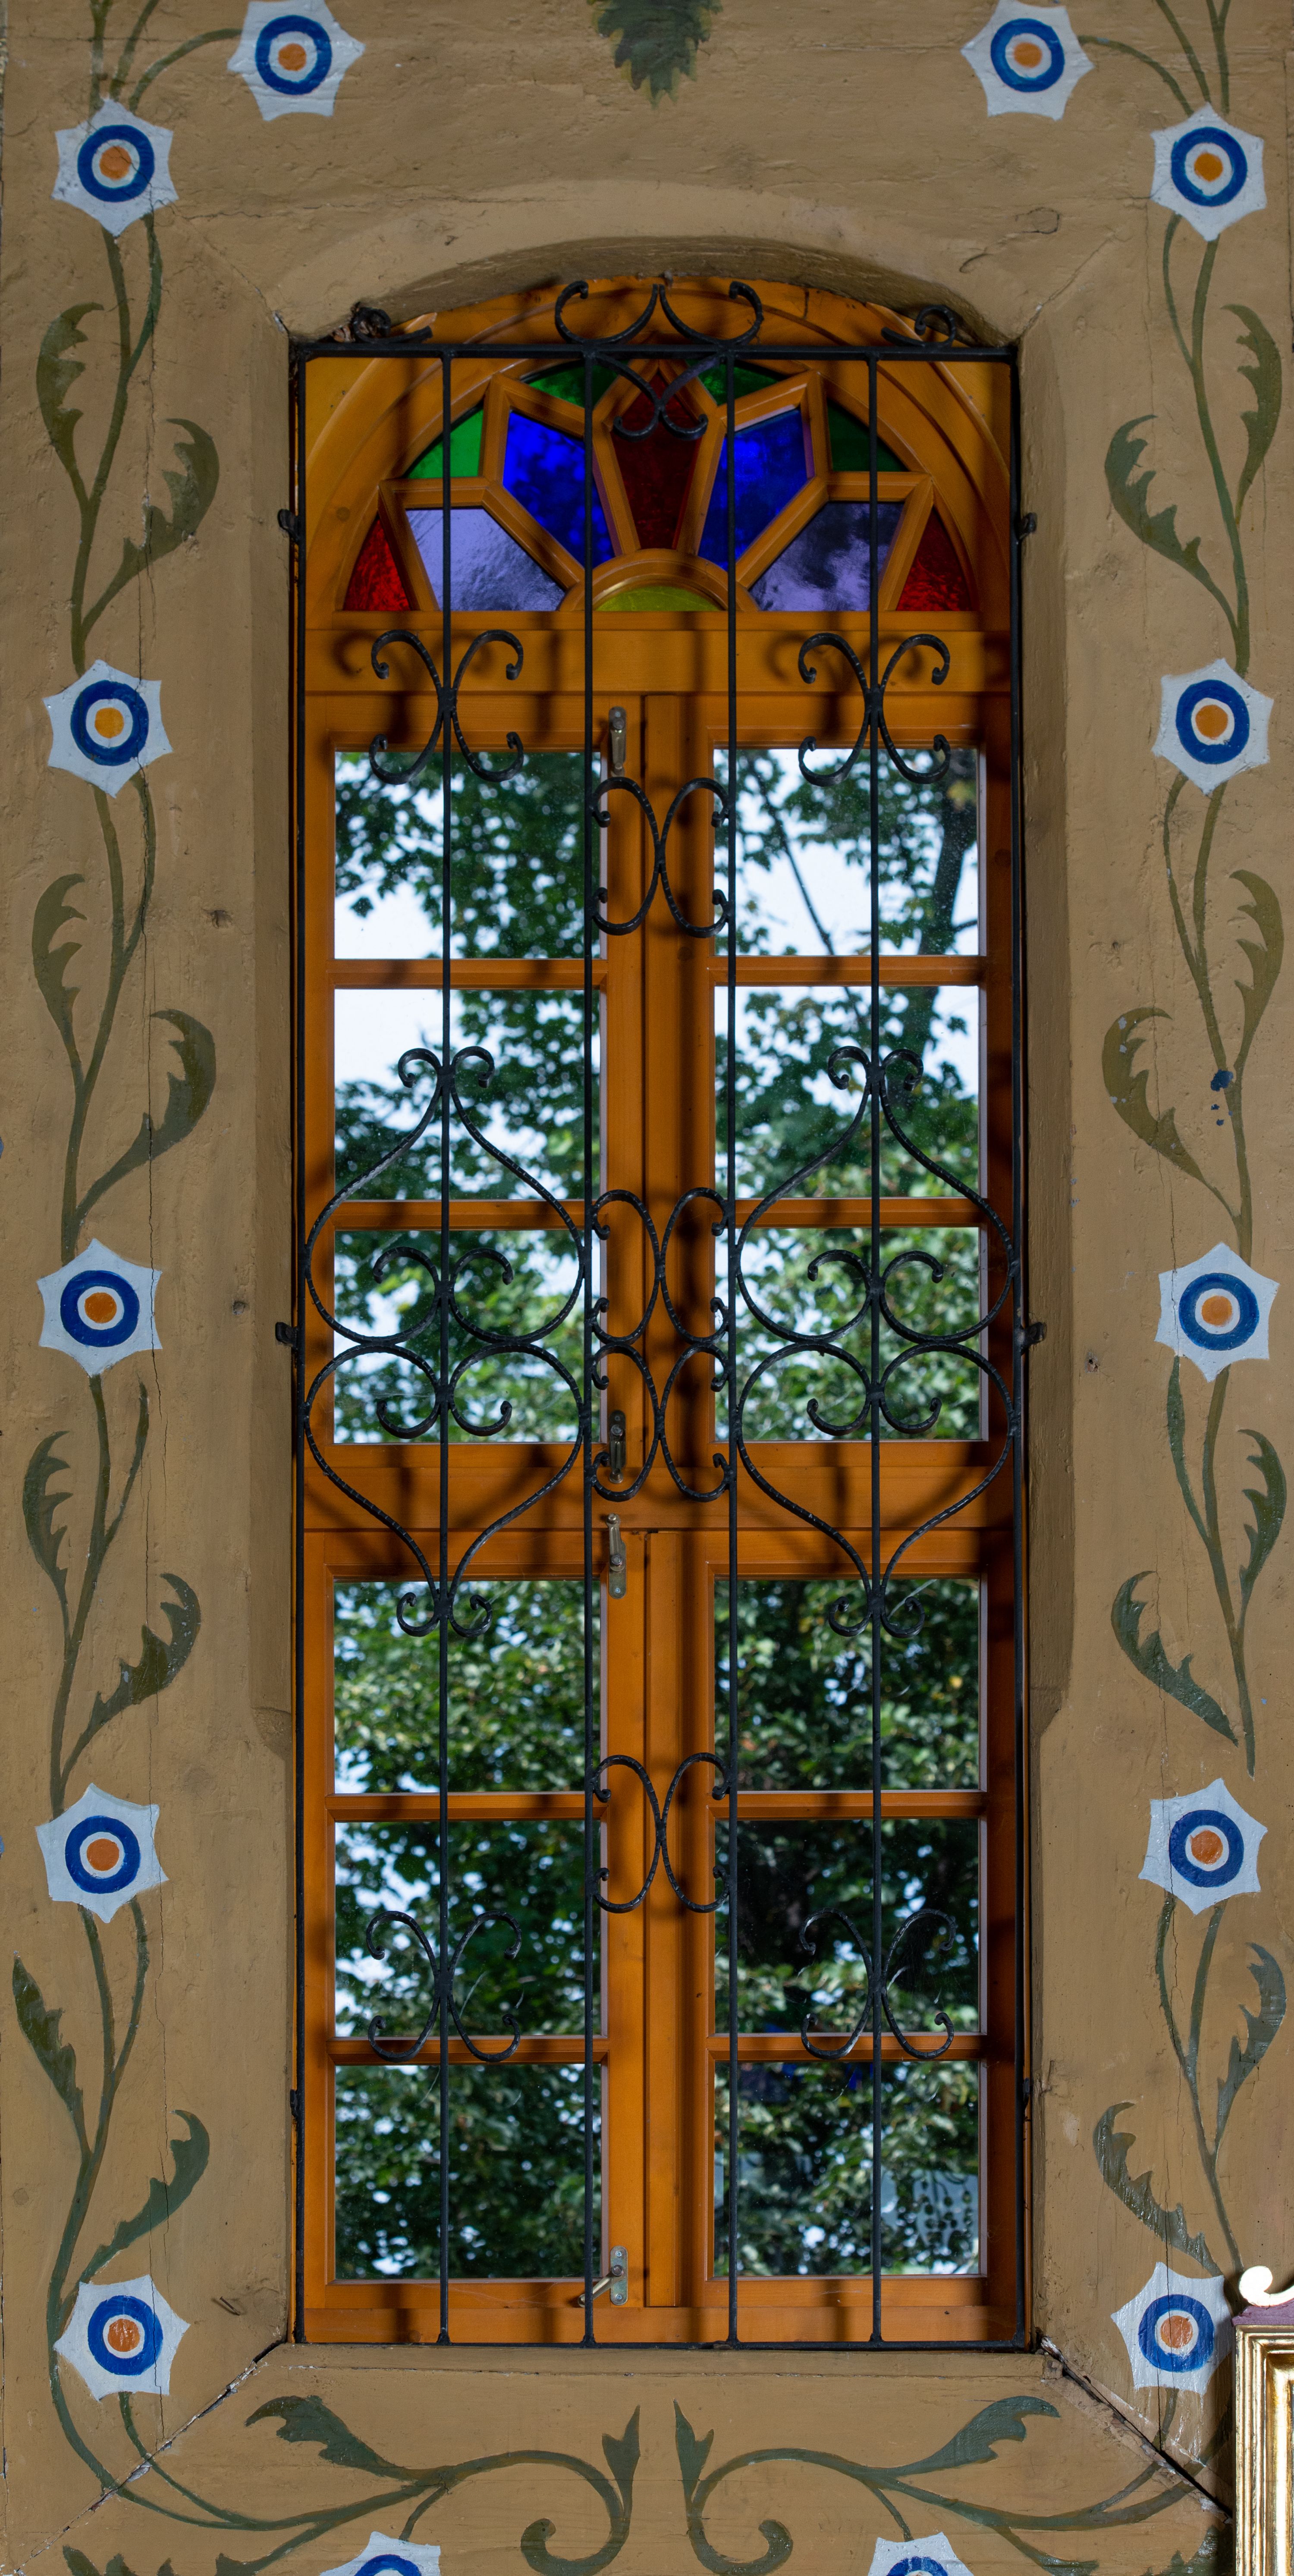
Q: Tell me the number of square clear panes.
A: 12